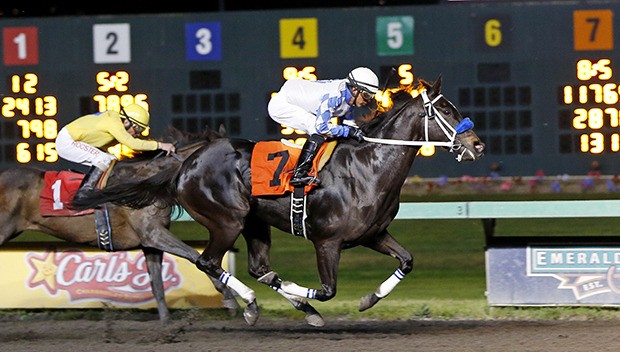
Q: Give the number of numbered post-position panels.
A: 7